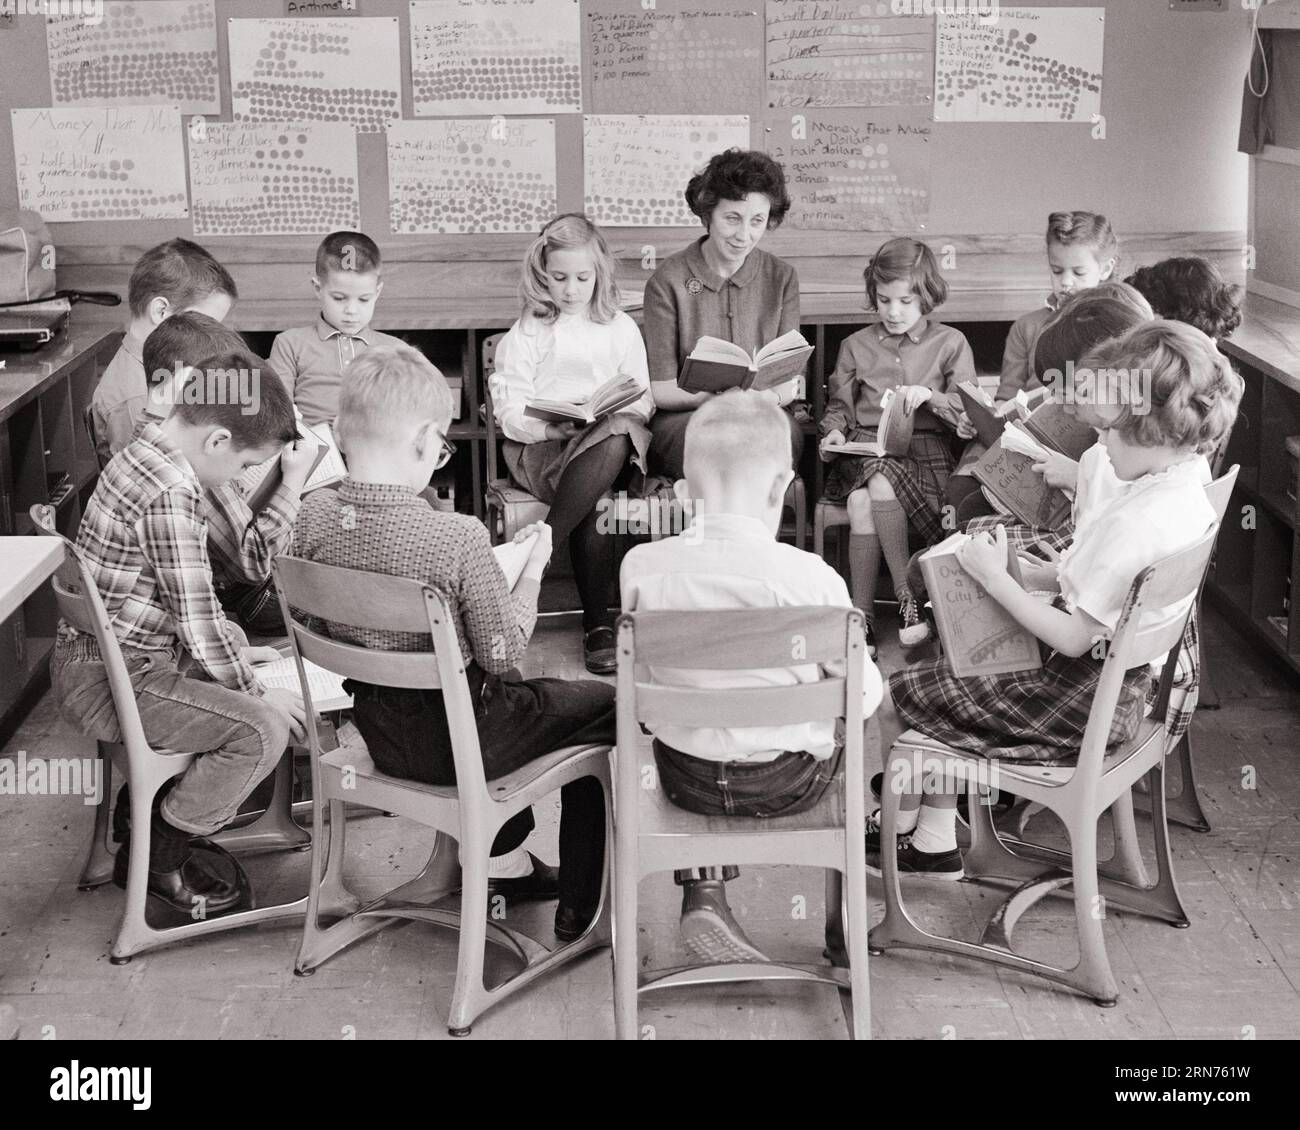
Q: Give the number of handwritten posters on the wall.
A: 11